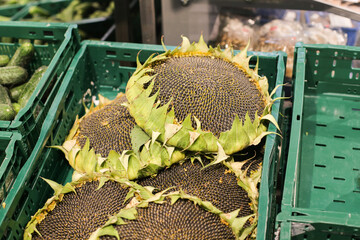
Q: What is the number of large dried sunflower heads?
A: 5